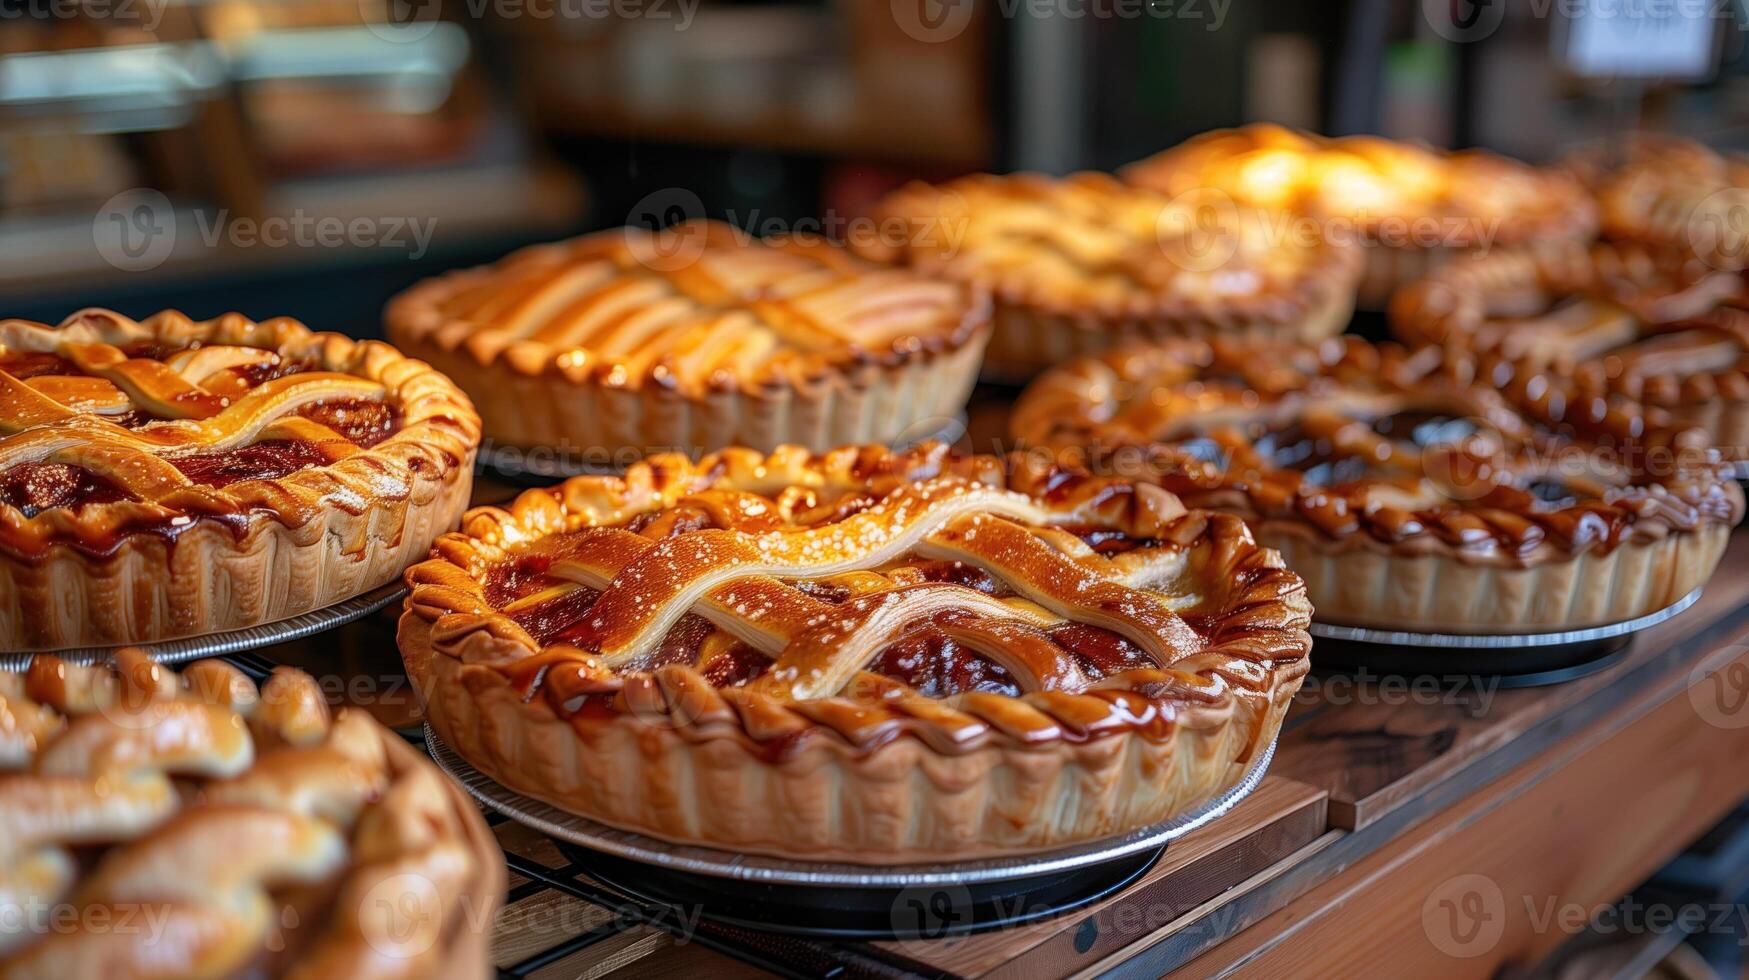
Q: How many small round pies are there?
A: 9